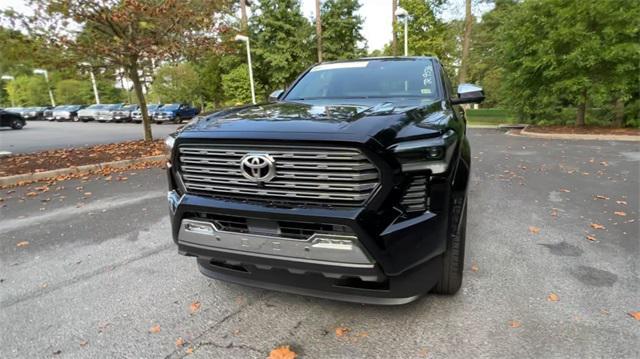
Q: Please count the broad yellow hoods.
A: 0